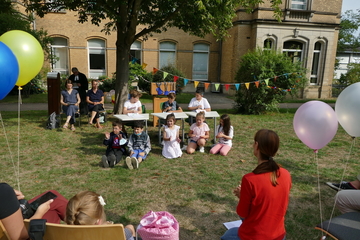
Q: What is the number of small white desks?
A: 3